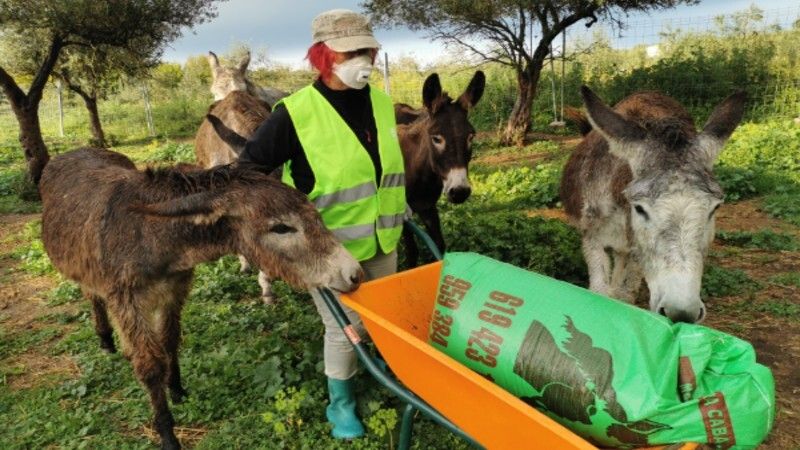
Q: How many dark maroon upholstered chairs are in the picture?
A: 0